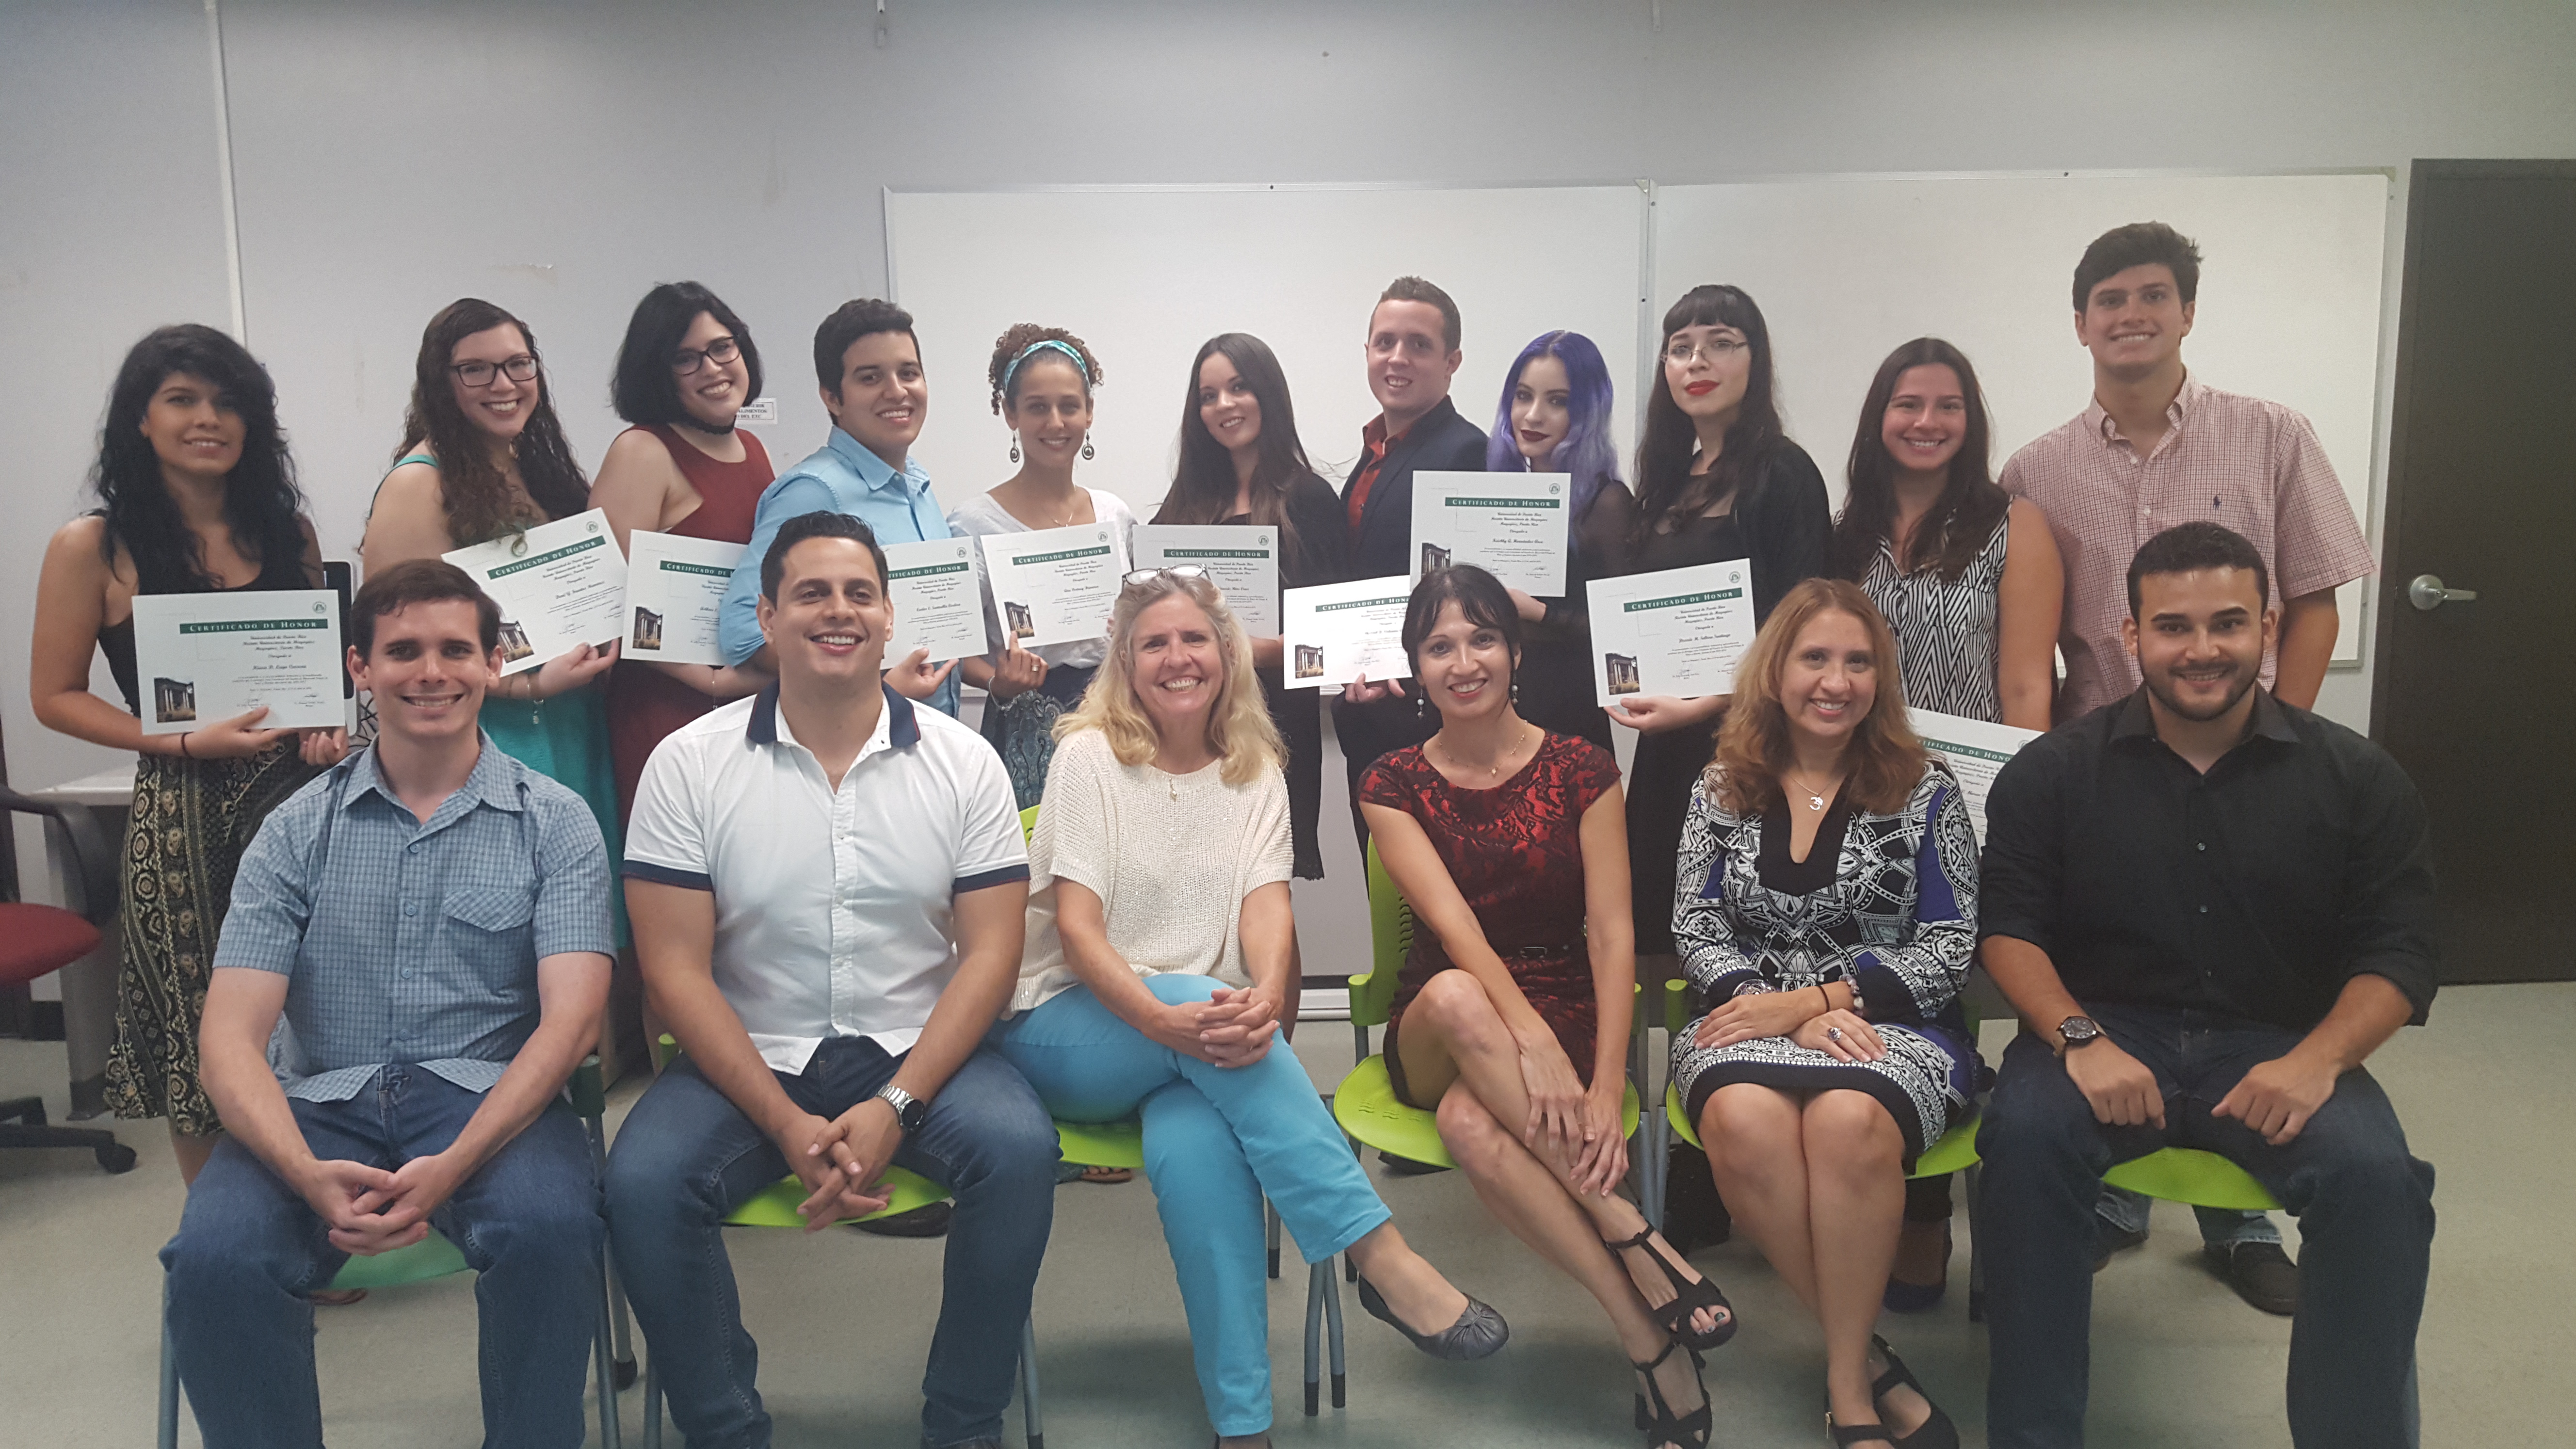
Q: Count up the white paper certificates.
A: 10